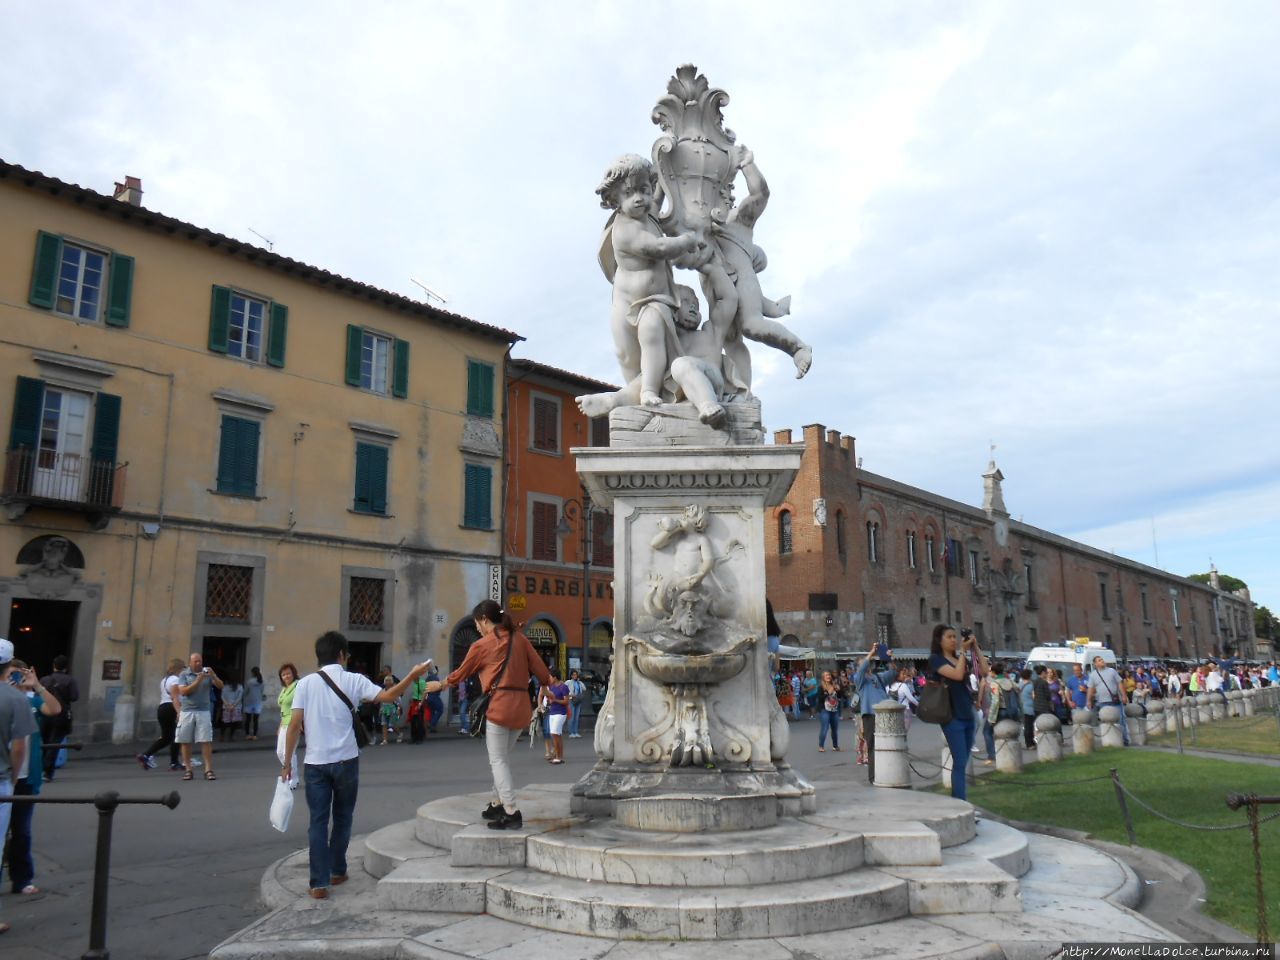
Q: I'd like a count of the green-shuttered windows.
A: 8